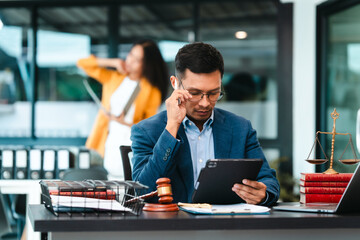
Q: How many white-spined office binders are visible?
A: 6